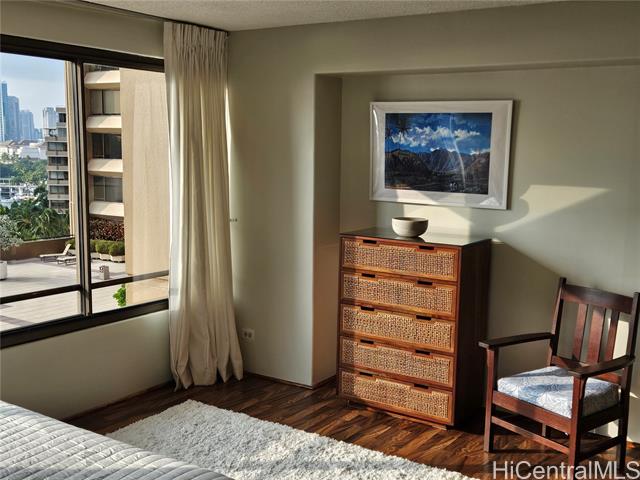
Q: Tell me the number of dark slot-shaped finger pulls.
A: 10